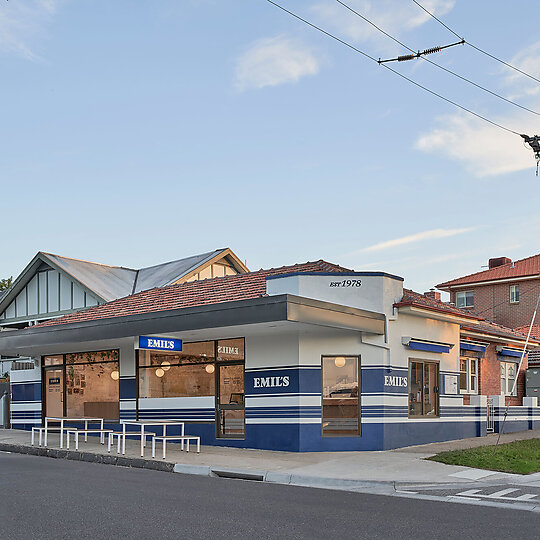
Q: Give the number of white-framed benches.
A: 4